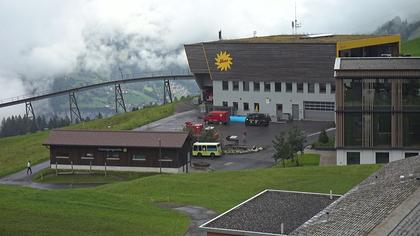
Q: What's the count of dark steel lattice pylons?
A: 4